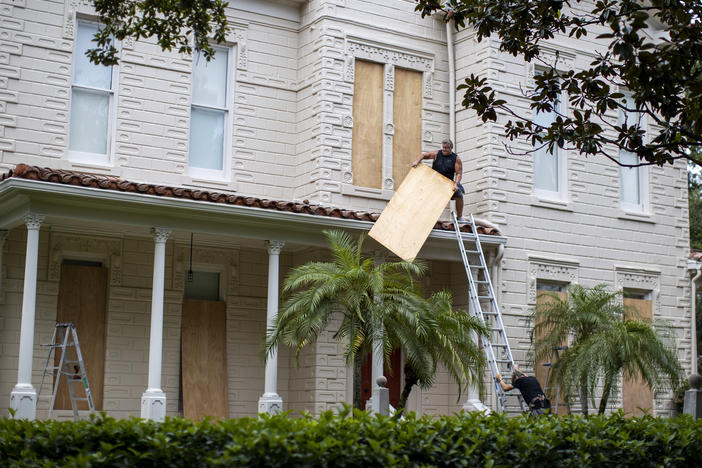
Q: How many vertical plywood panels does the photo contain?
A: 6